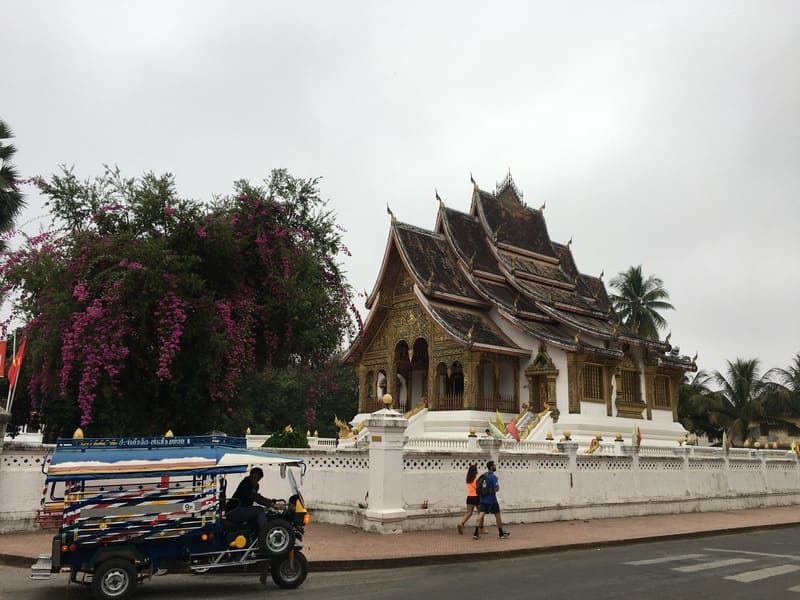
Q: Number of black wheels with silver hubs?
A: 3